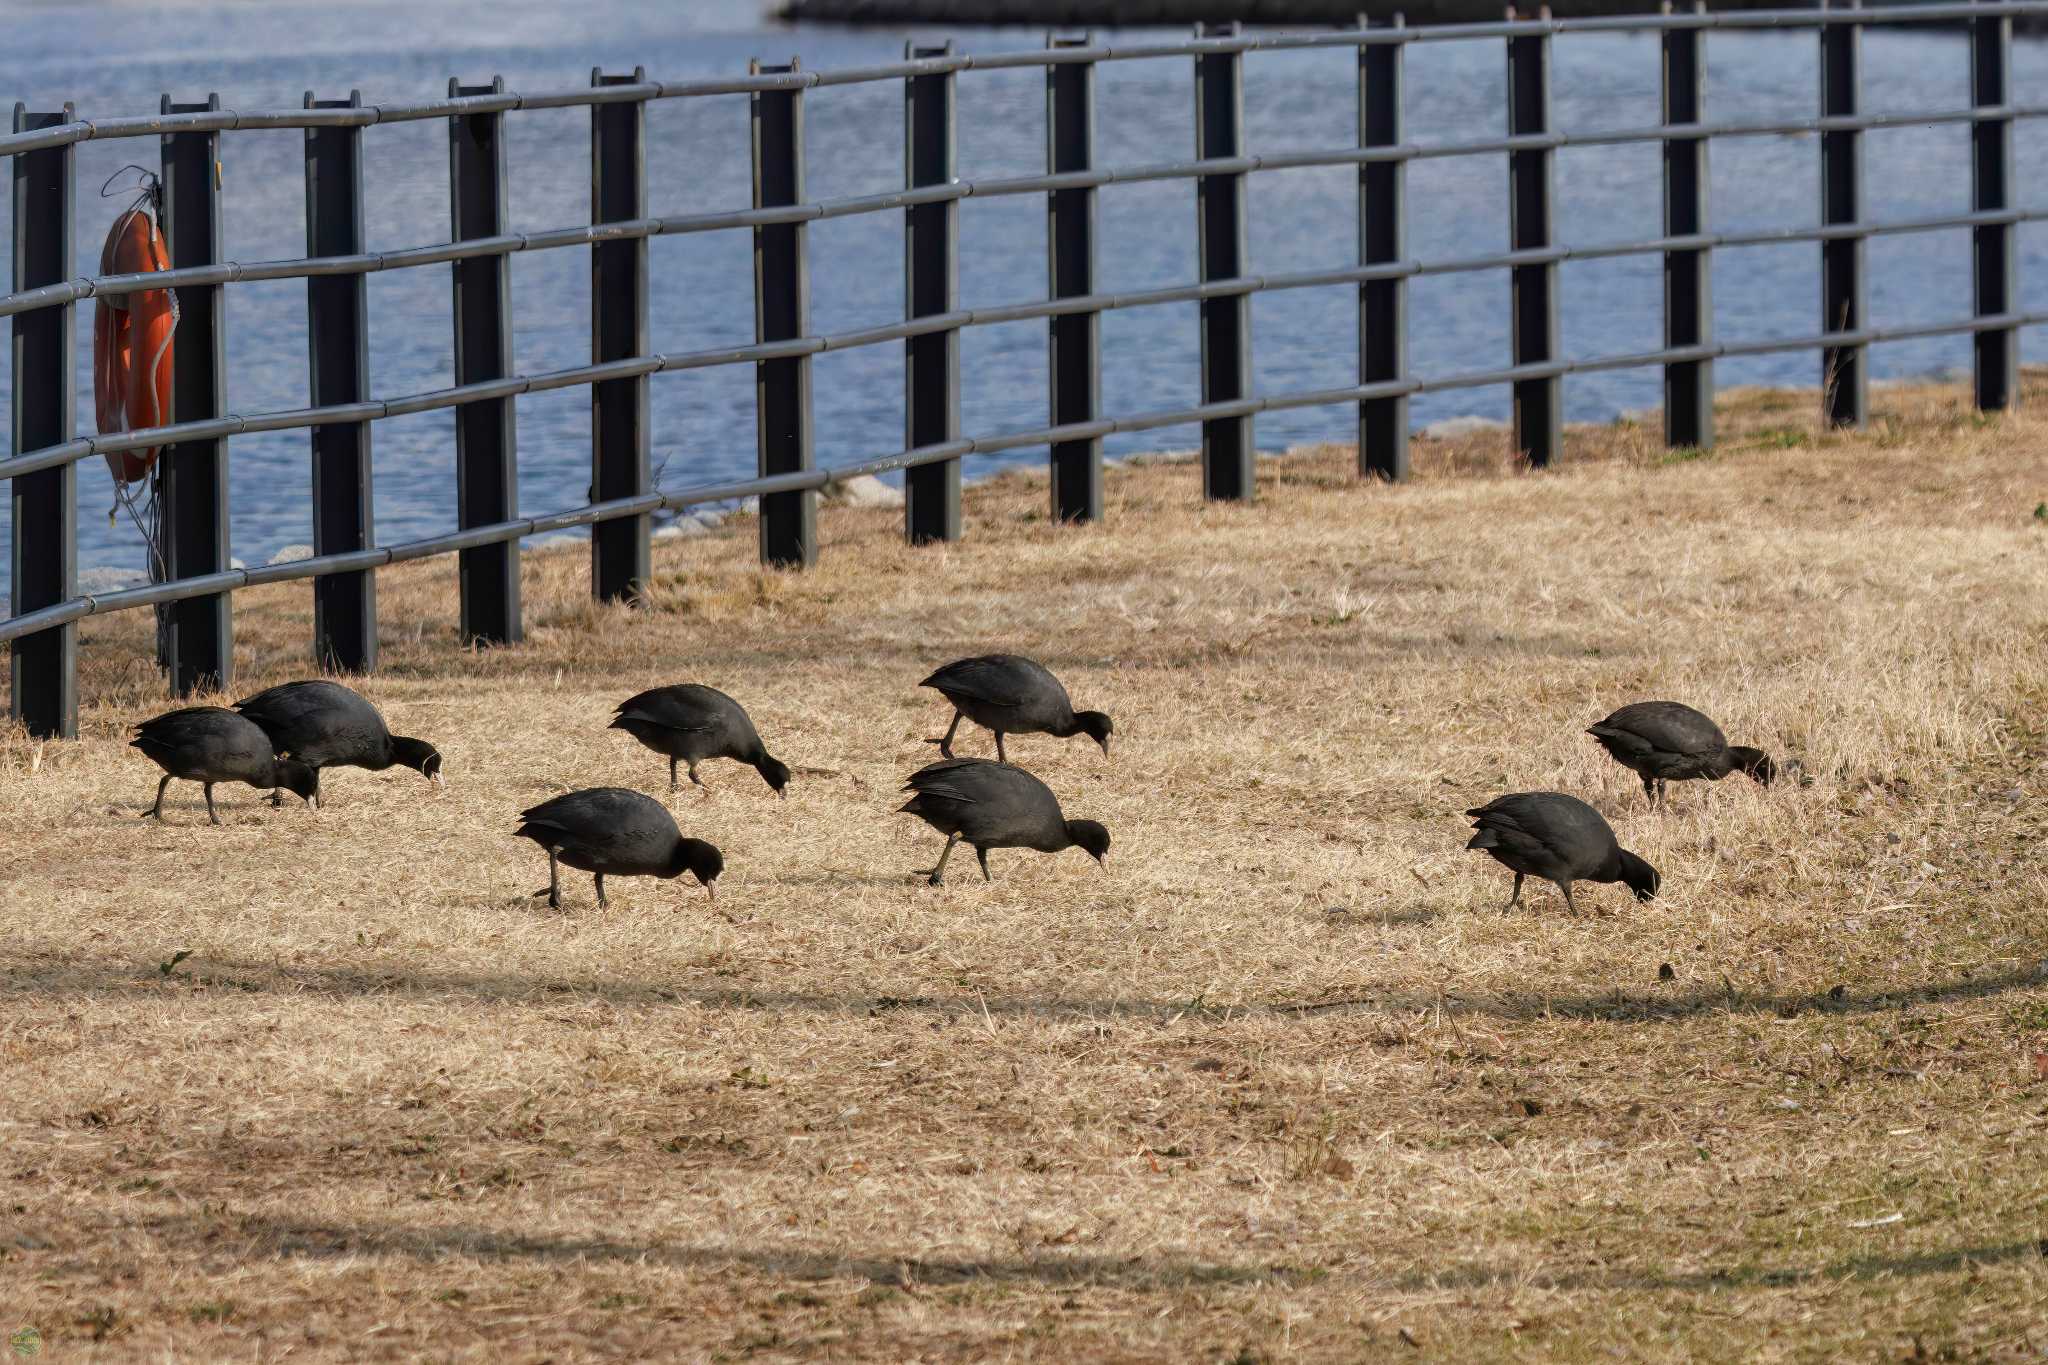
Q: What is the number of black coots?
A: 8